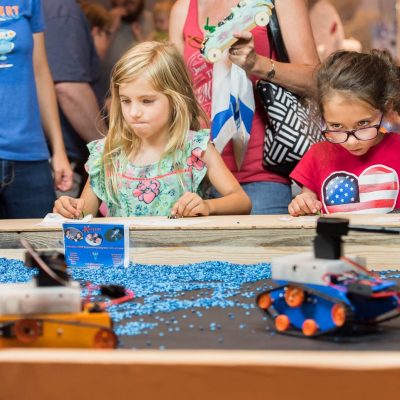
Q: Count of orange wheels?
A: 7